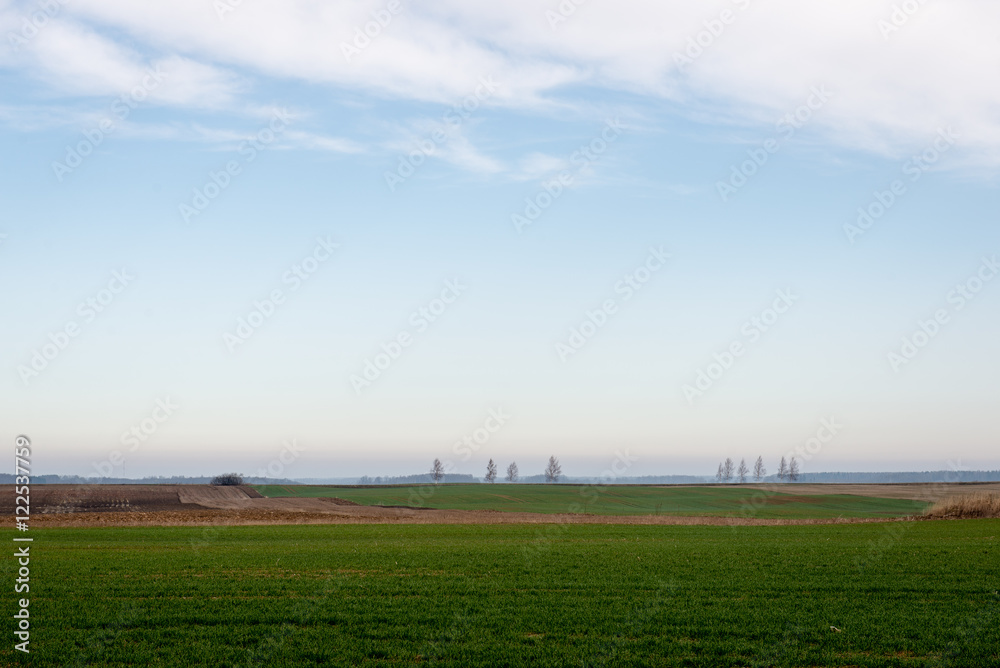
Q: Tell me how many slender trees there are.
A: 10